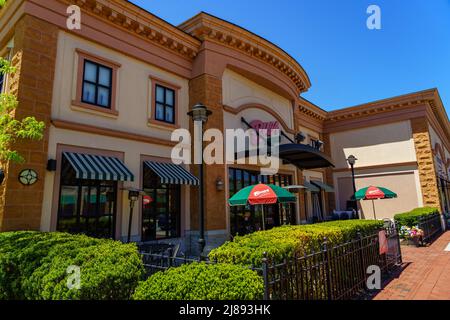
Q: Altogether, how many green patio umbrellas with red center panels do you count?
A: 2